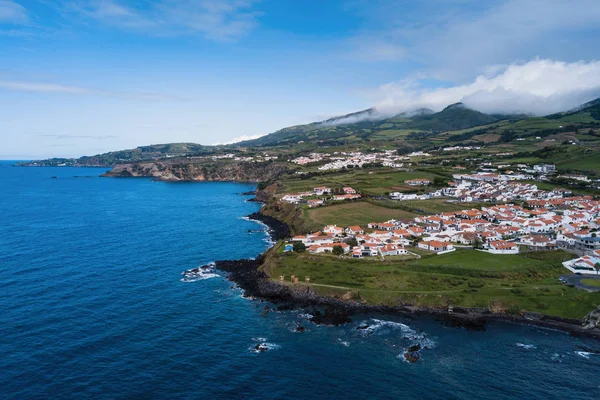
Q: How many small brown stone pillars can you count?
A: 4